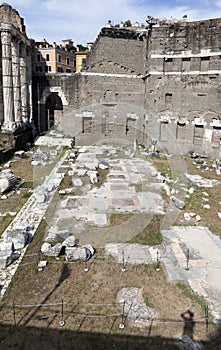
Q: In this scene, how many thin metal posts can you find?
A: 9